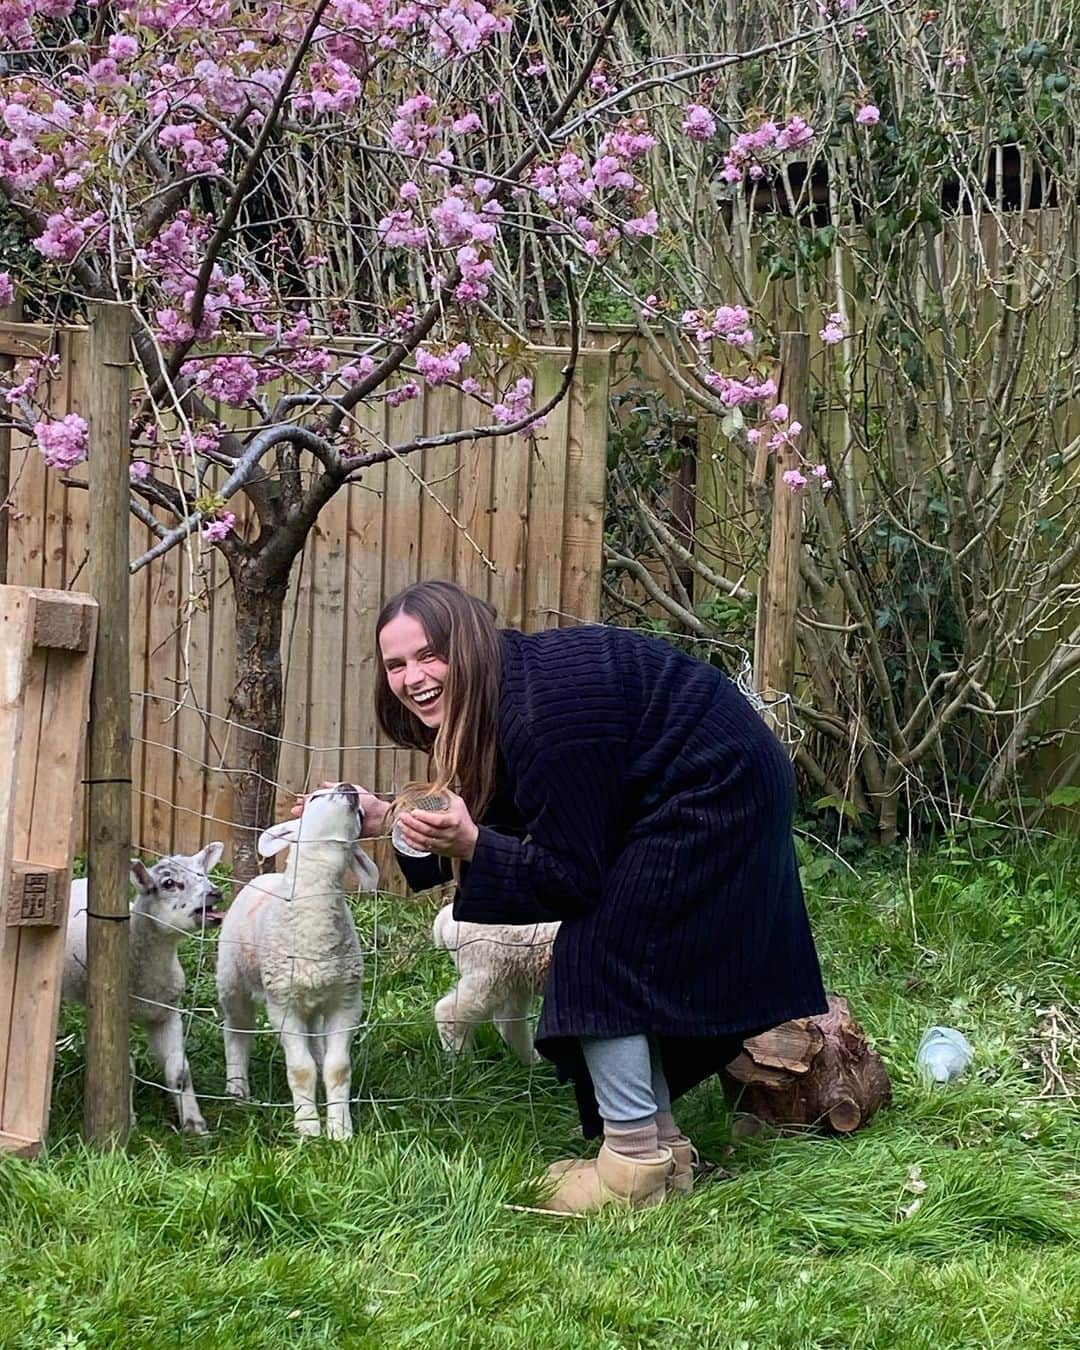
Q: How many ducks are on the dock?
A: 0